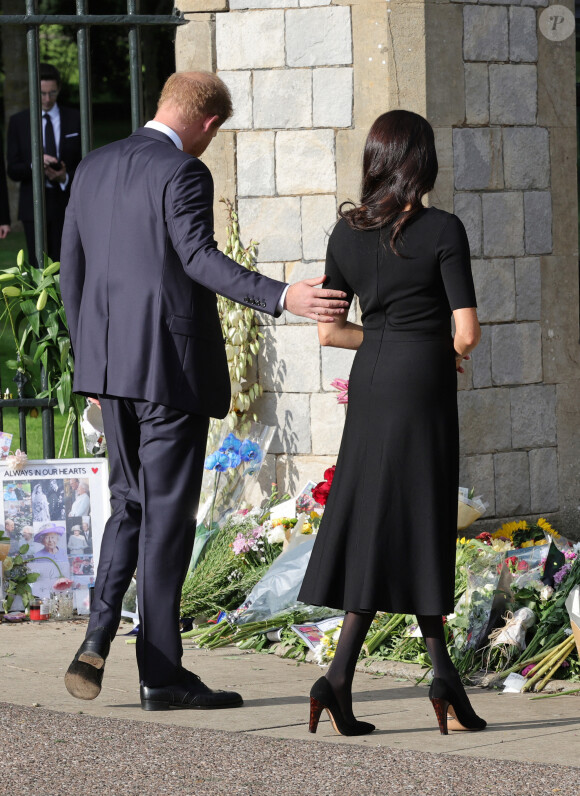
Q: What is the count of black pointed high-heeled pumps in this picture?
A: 2